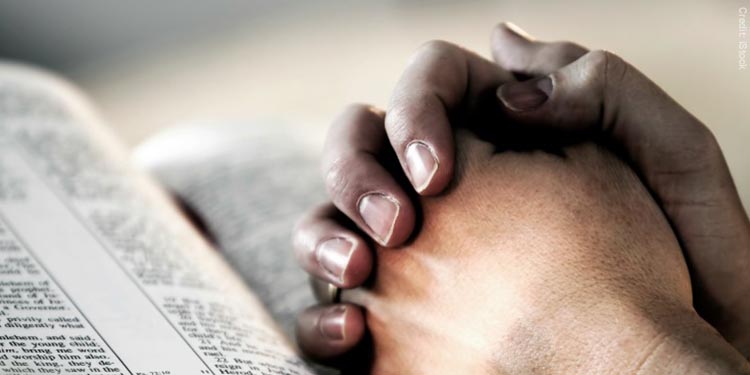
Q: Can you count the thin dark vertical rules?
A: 2